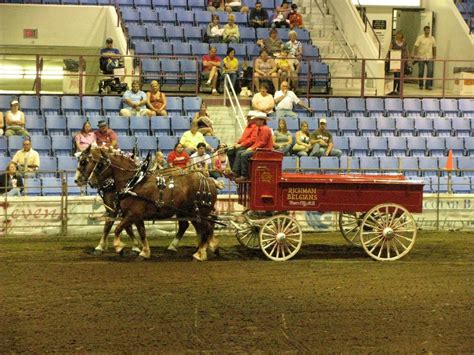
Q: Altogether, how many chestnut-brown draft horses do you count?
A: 2